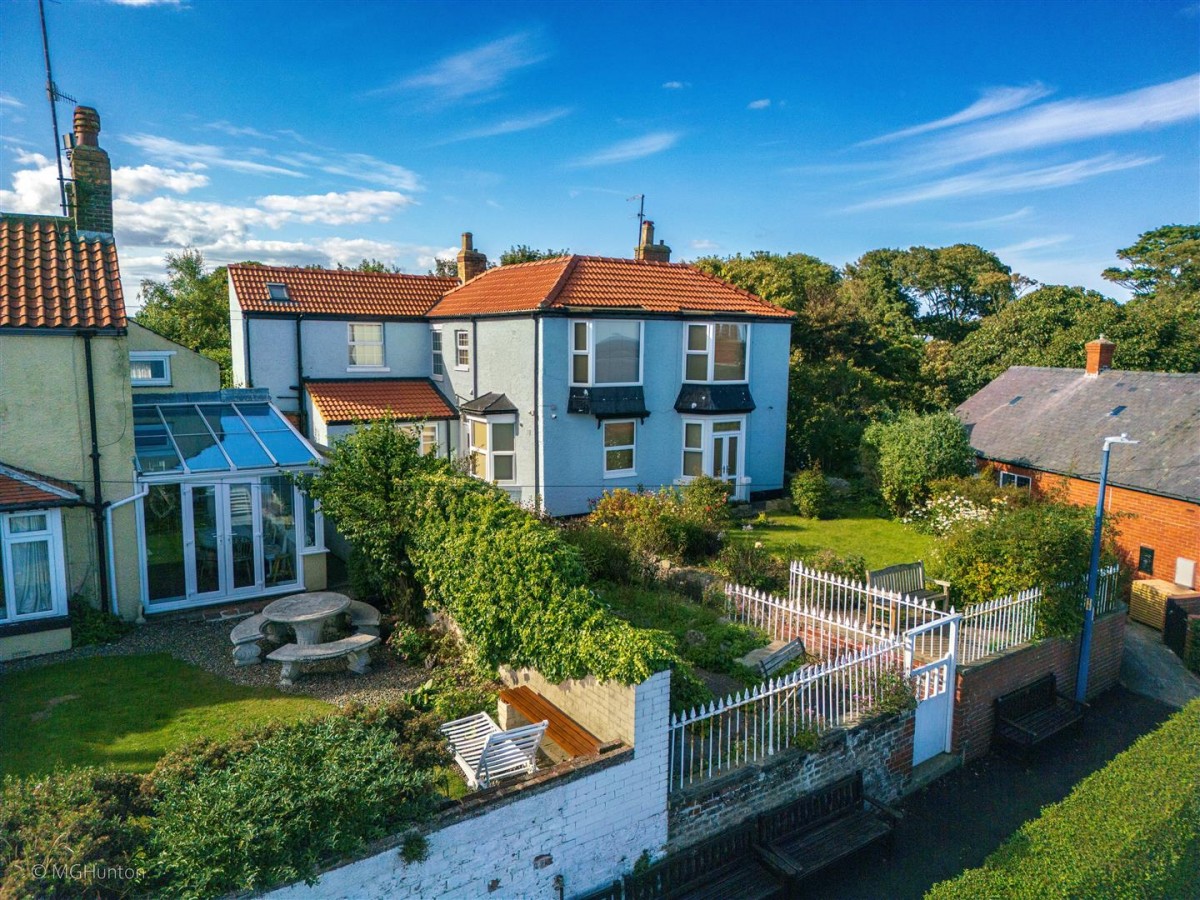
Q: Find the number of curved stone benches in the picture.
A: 3